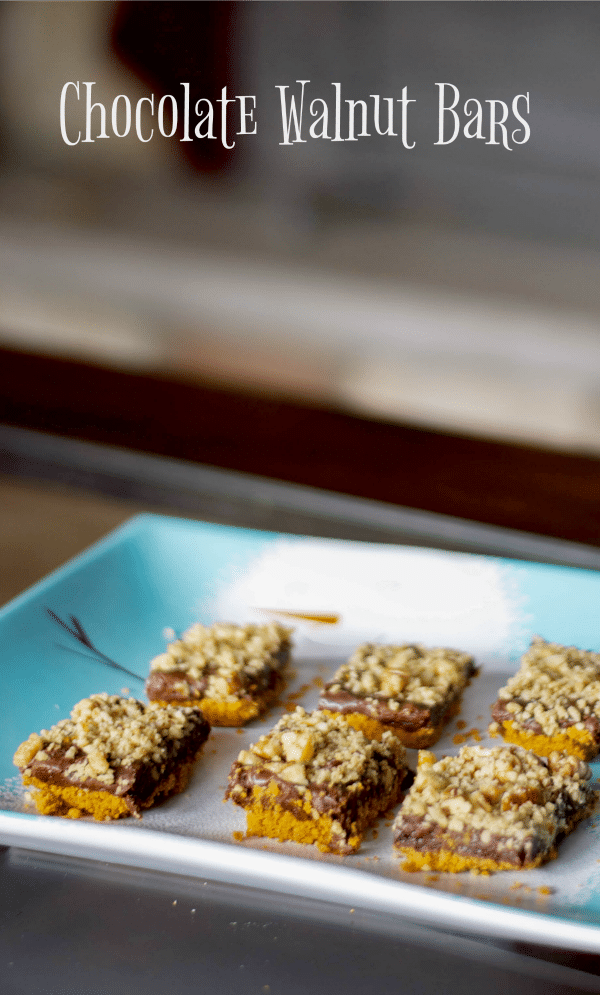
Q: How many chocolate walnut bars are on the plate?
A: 6